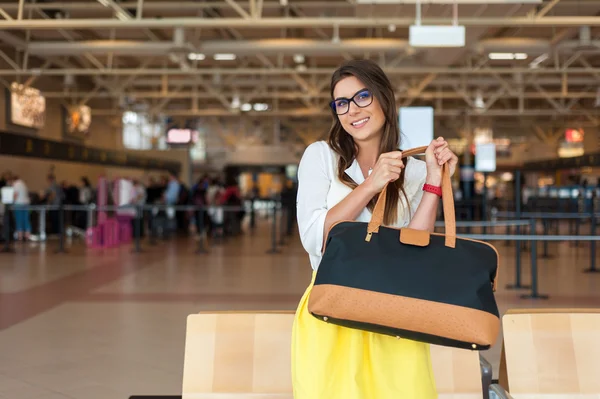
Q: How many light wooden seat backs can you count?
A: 3